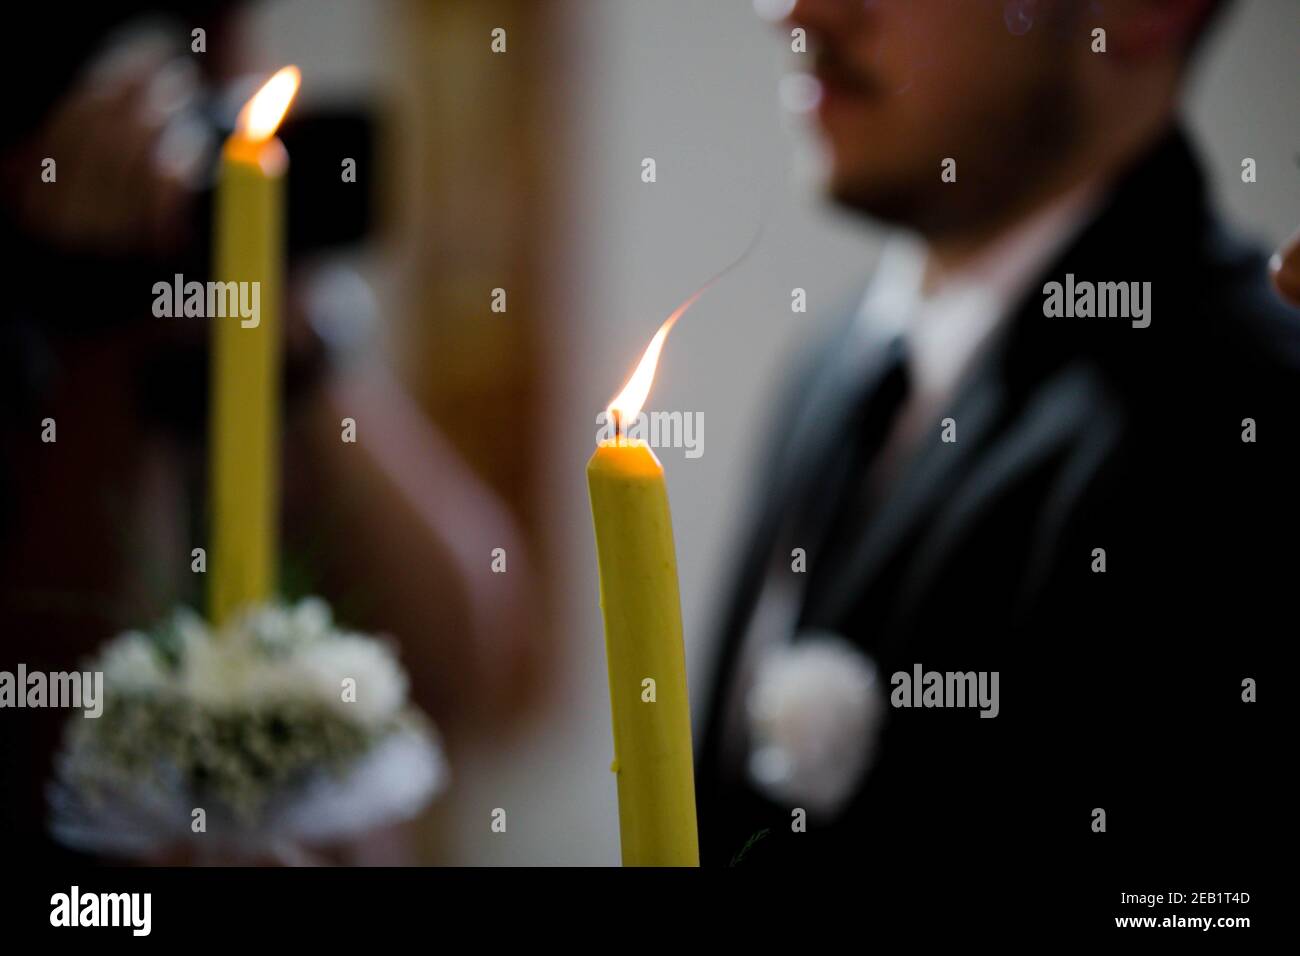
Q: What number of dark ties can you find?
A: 1